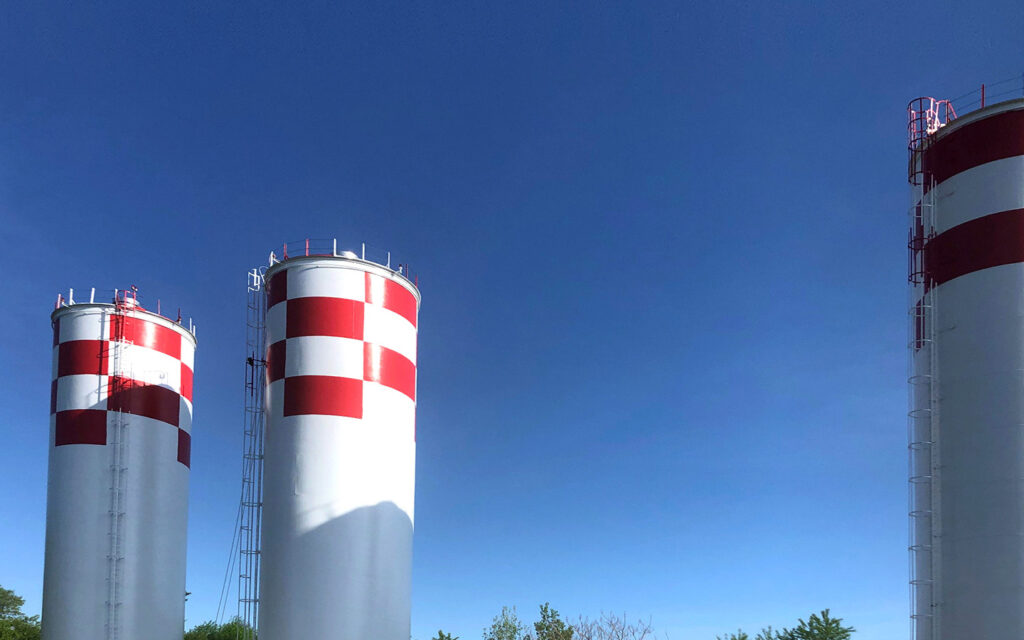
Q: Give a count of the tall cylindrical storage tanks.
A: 3